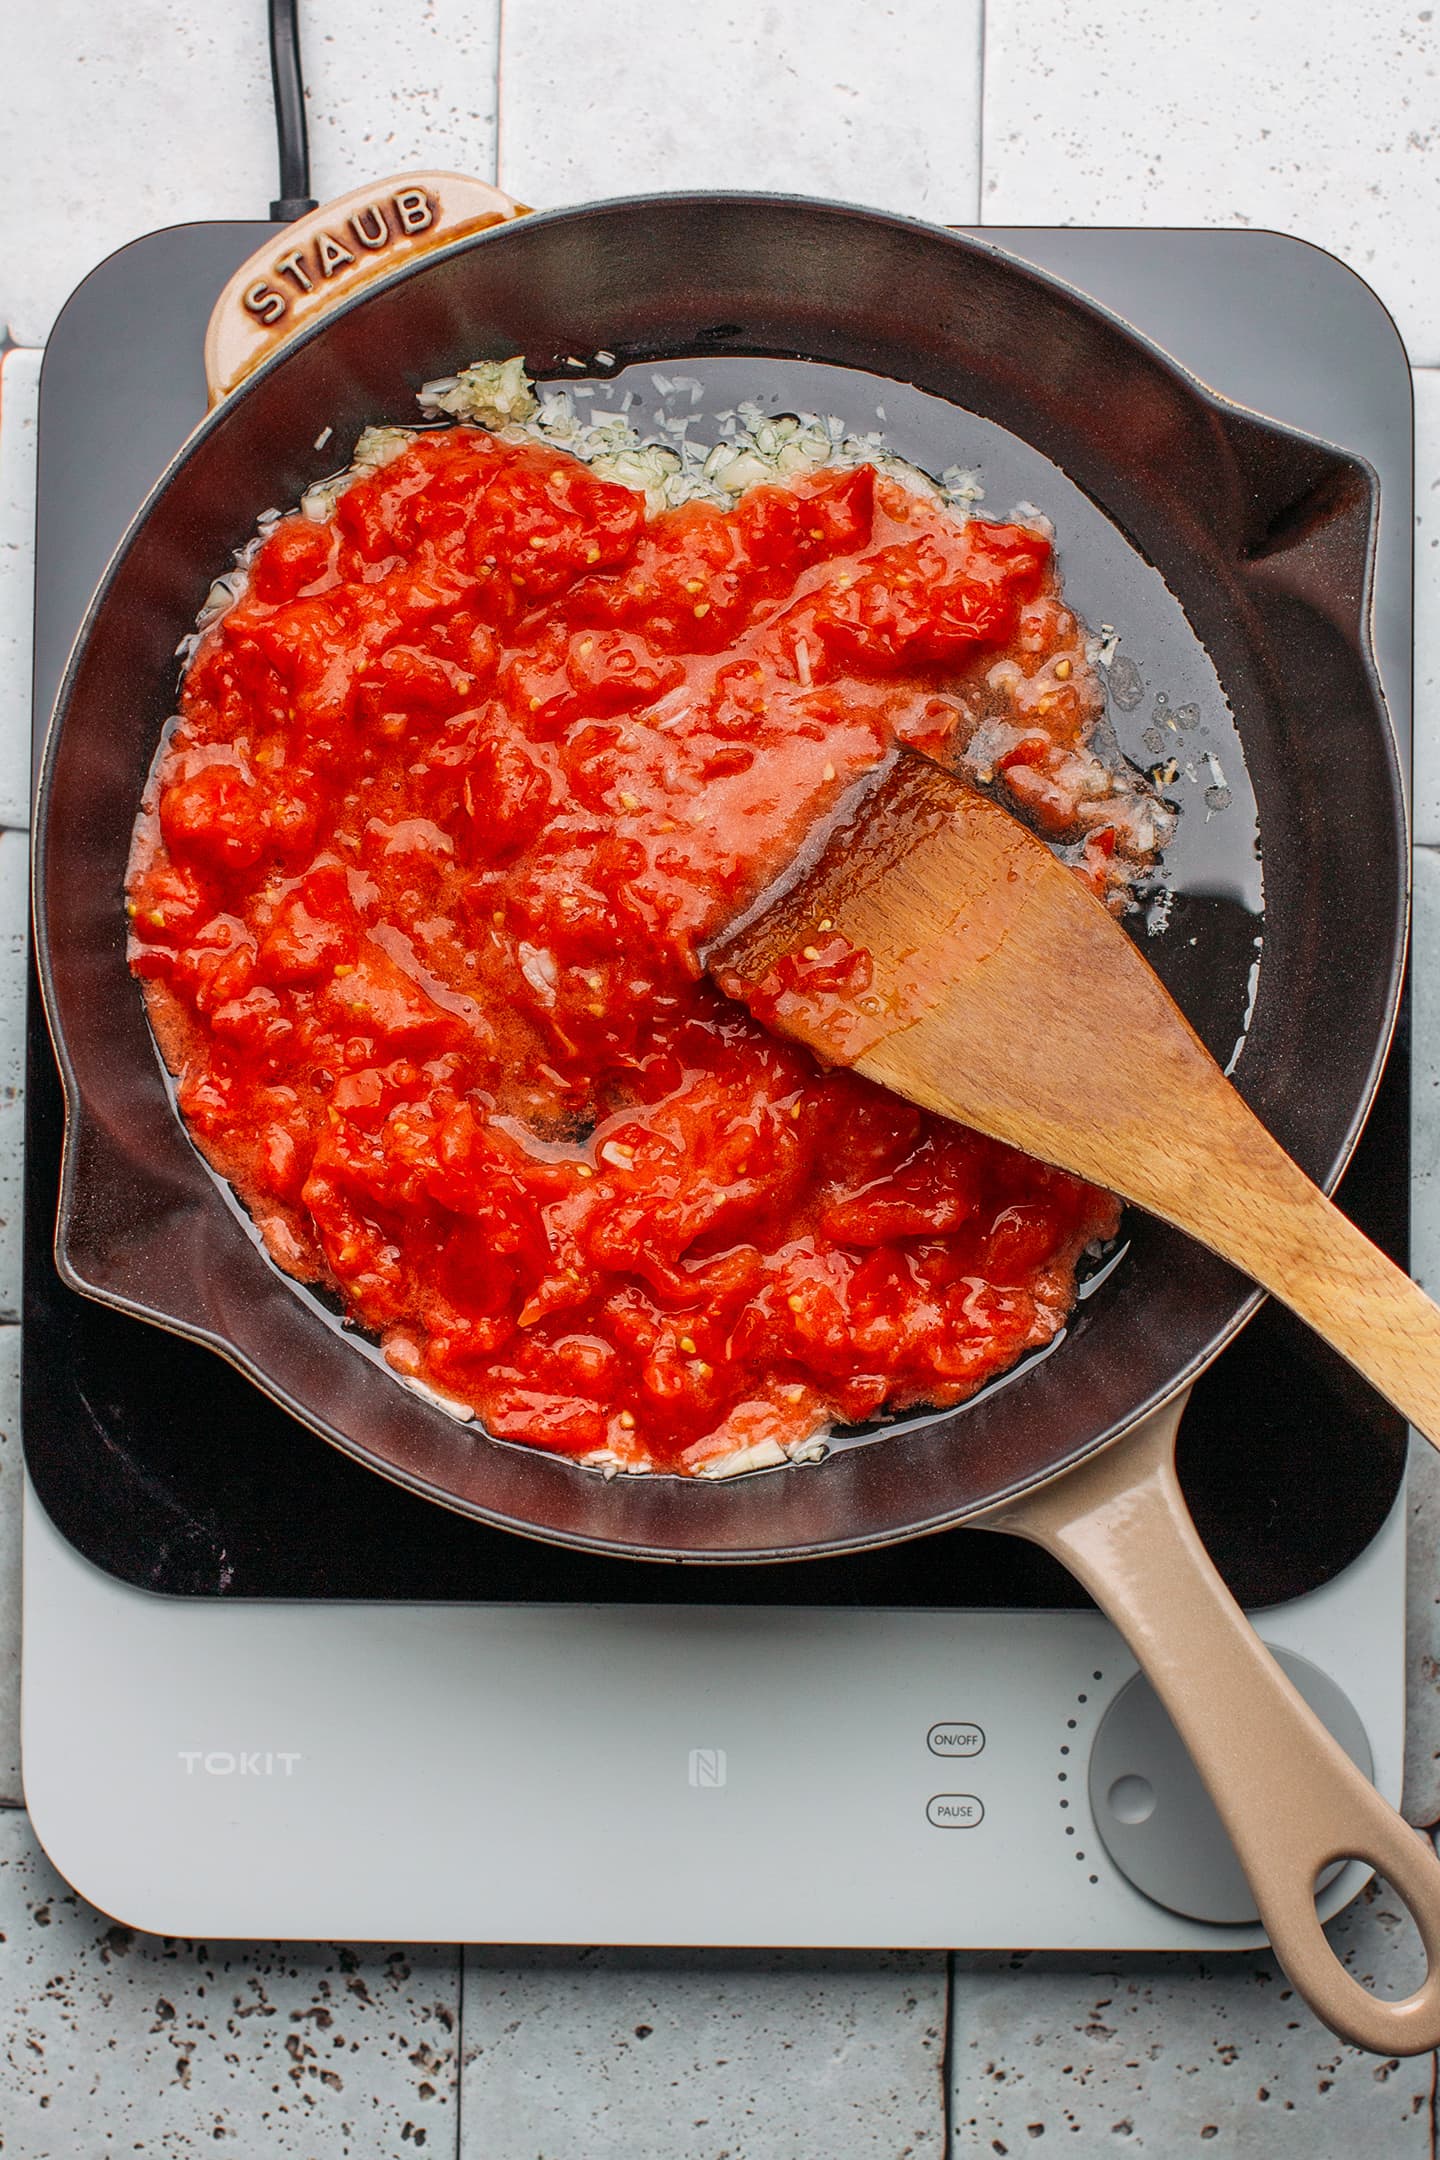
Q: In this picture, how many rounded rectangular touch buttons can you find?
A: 2